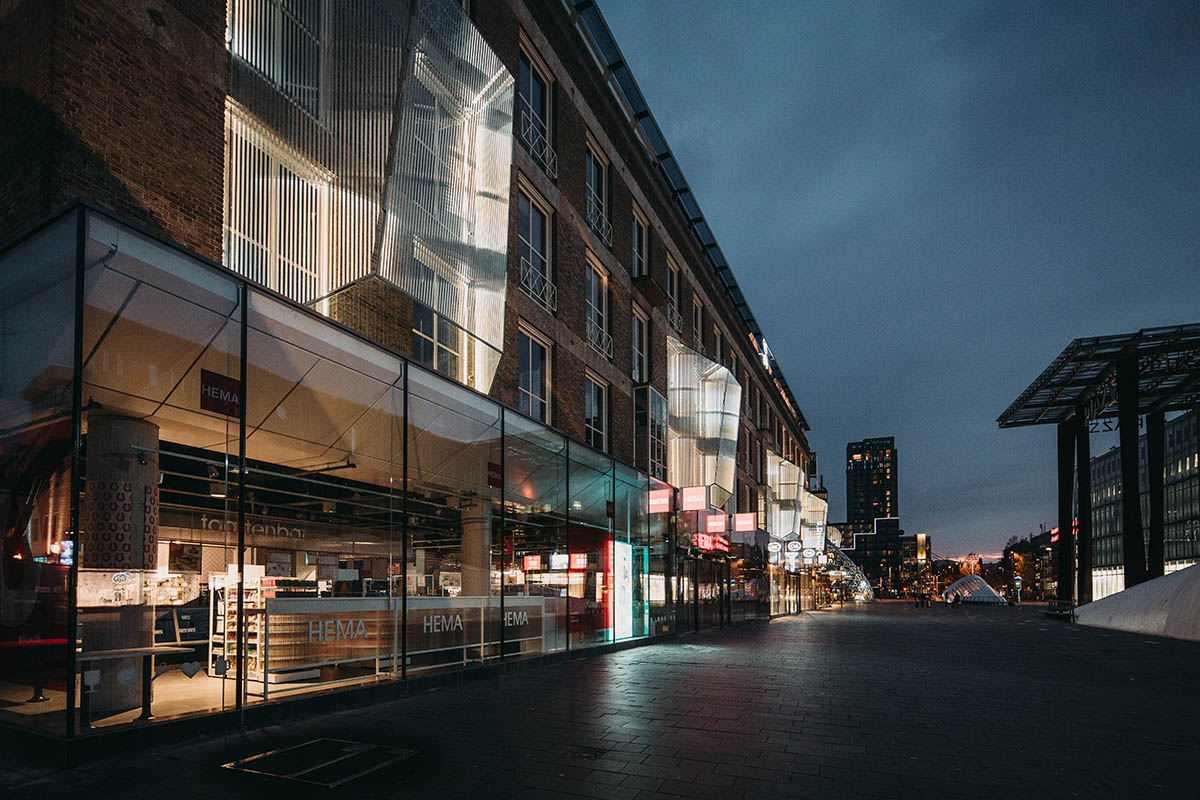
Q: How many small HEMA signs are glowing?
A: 4